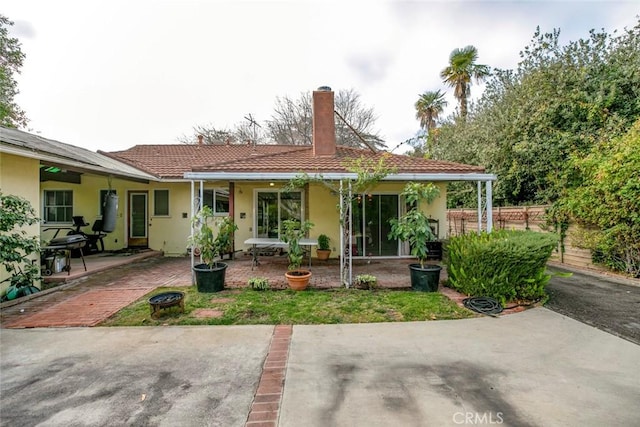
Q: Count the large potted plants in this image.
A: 3